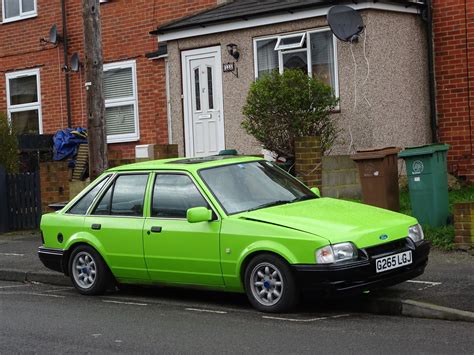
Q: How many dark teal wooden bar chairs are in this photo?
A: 0